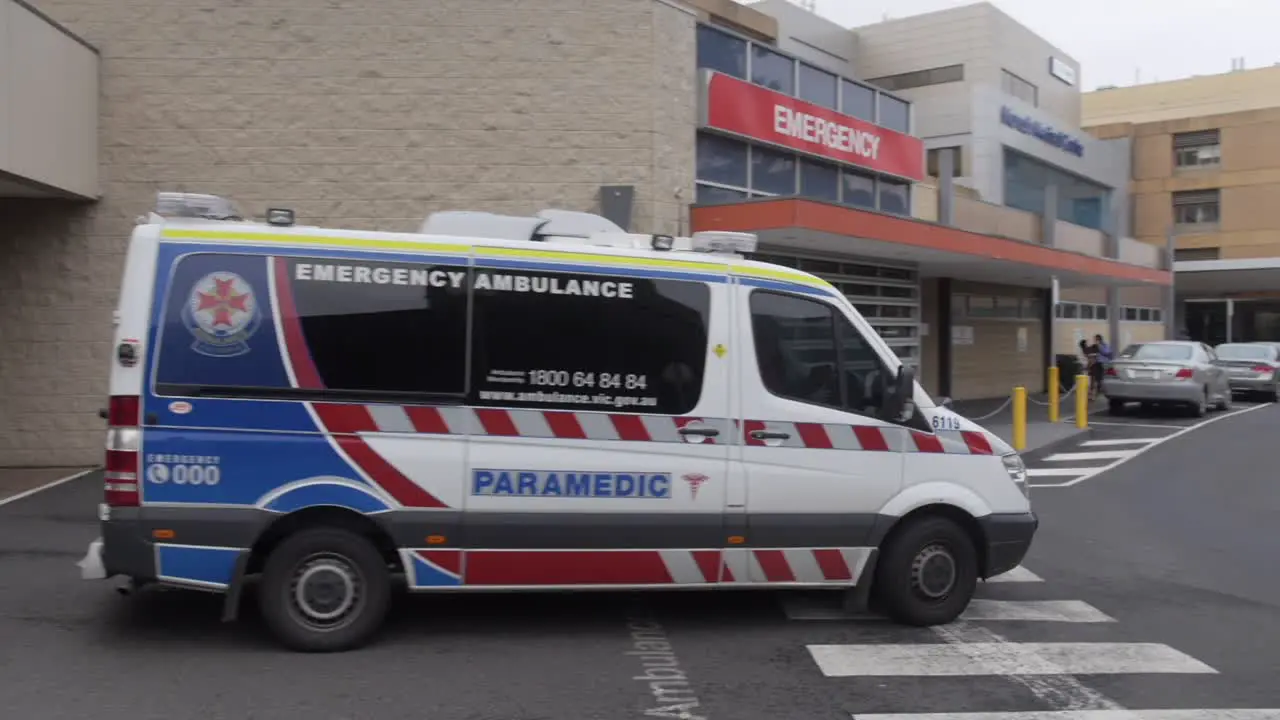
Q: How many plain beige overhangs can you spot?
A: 1